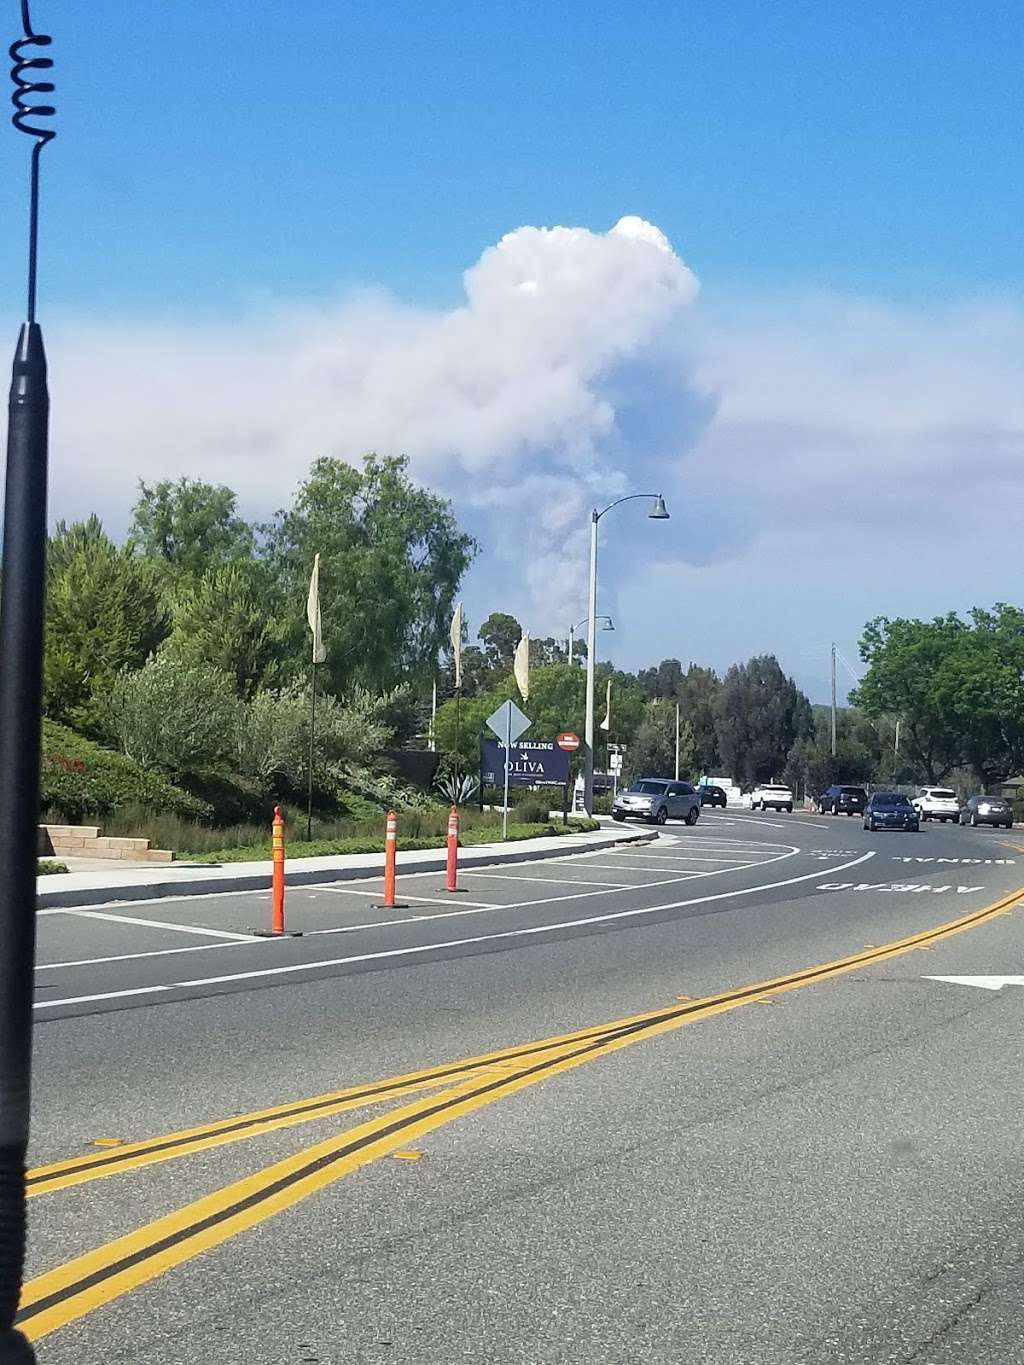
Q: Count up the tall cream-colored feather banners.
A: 4